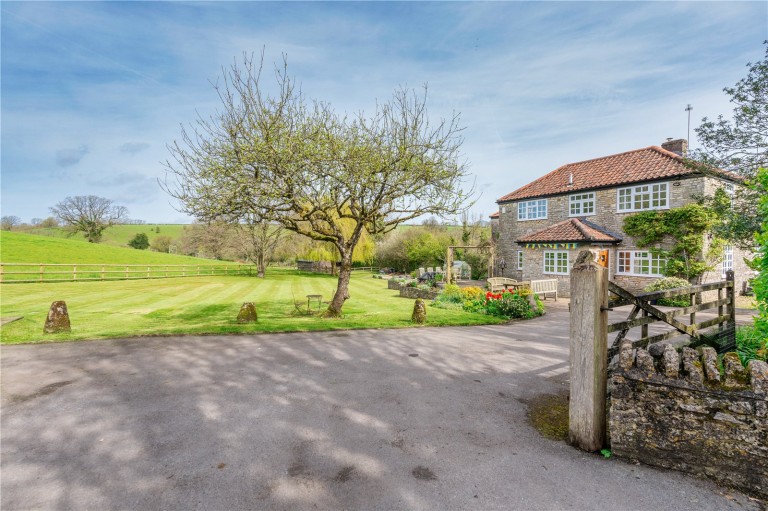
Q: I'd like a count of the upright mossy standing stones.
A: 3